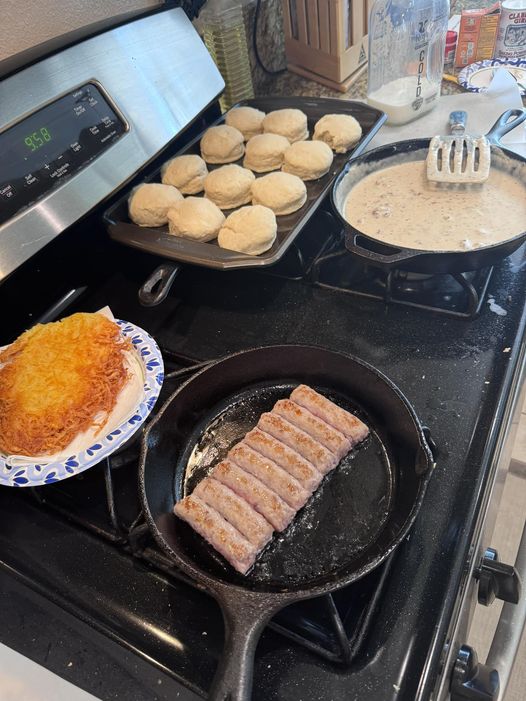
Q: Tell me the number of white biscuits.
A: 12